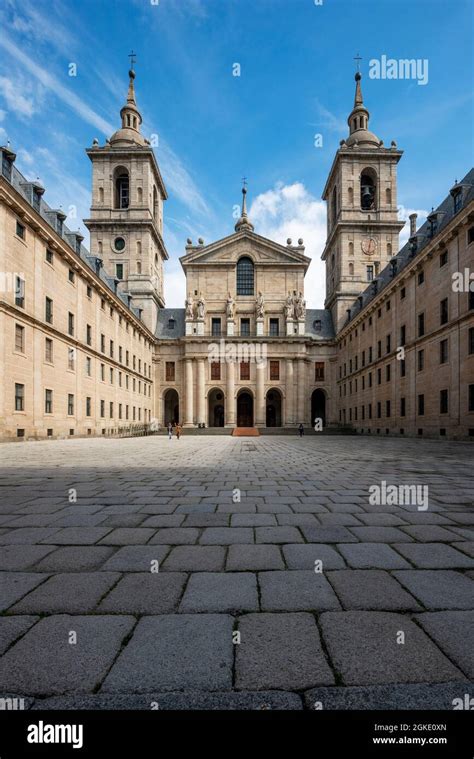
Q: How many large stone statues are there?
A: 6